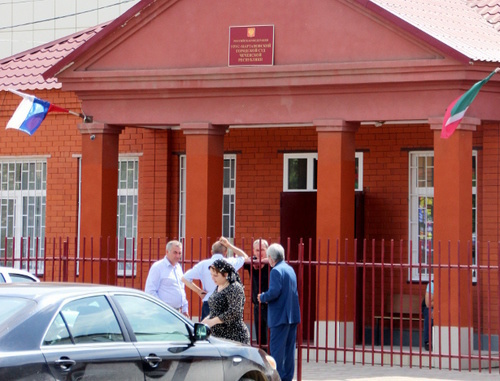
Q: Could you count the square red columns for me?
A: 4